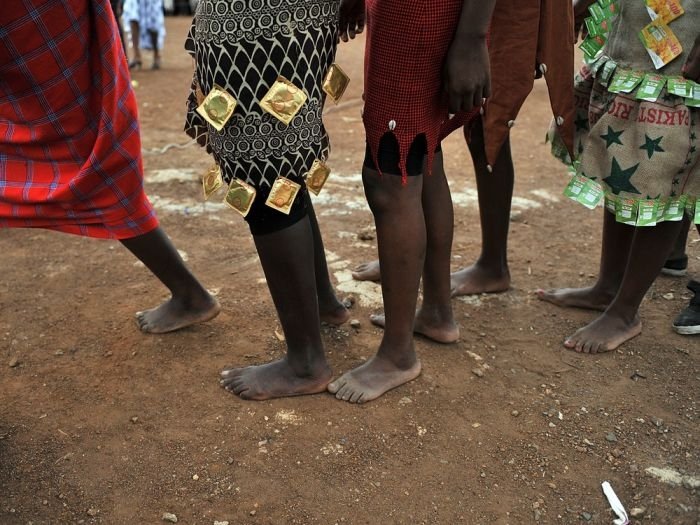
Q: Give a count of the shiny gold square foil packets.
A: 7